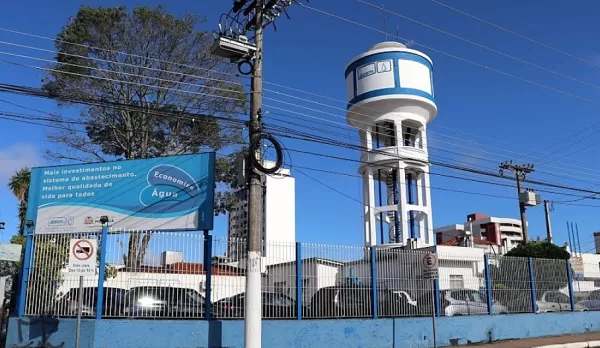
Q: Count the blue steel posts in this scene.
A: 9